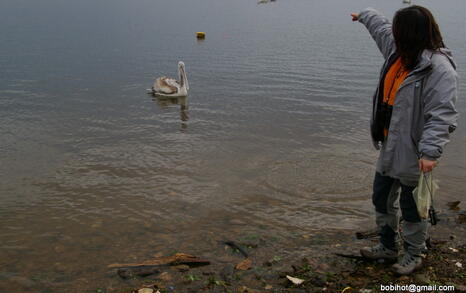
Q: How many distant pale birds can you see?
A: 1